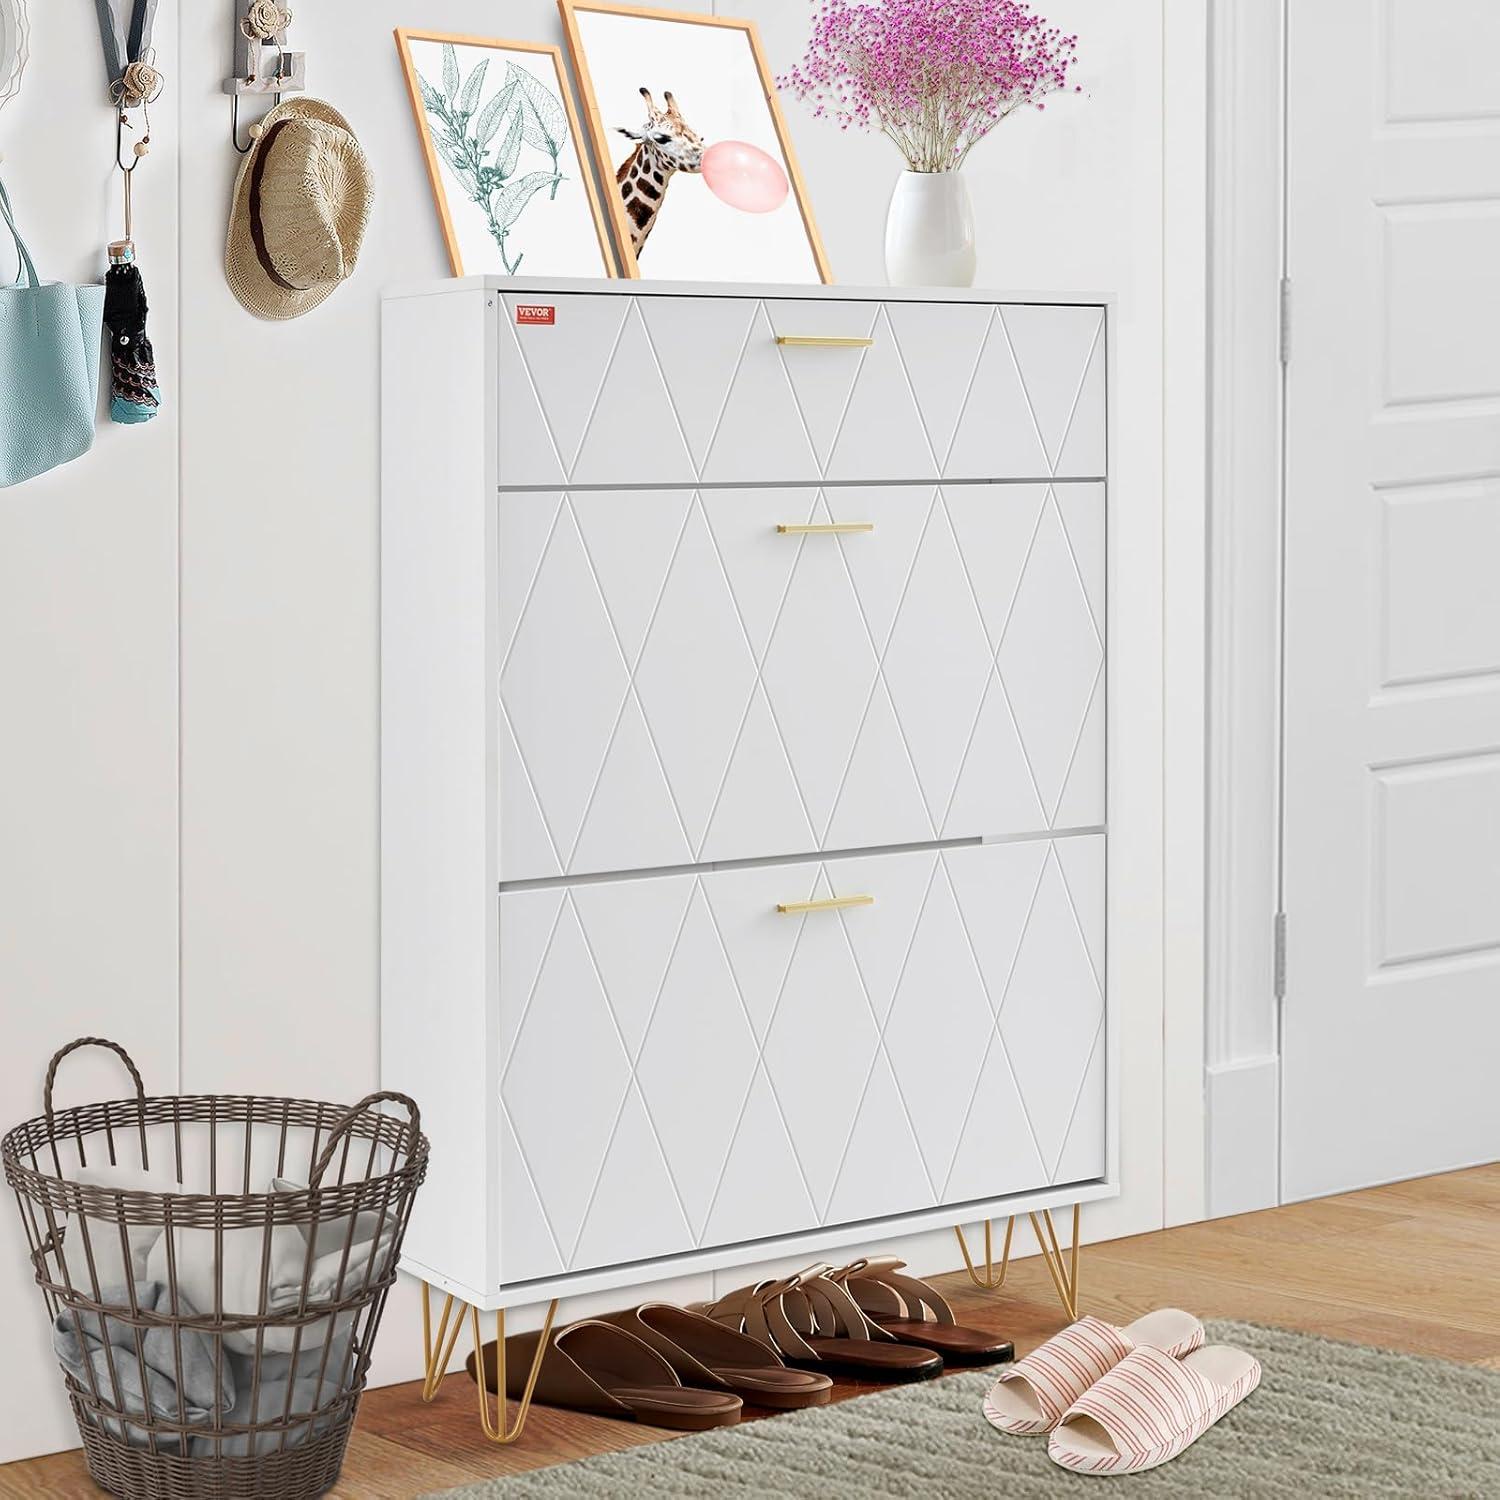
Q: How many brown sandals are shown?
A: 4